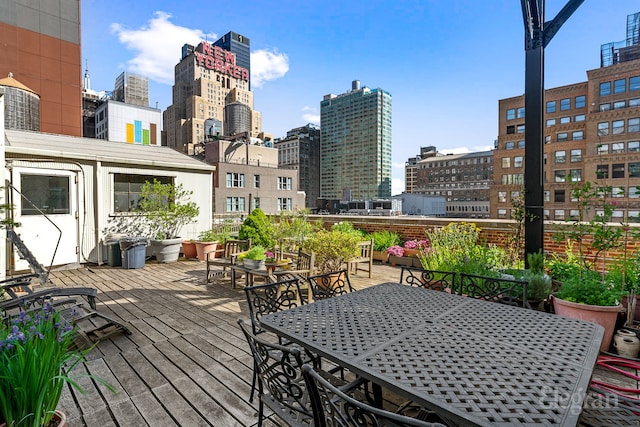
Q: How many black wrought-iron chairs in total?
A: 6